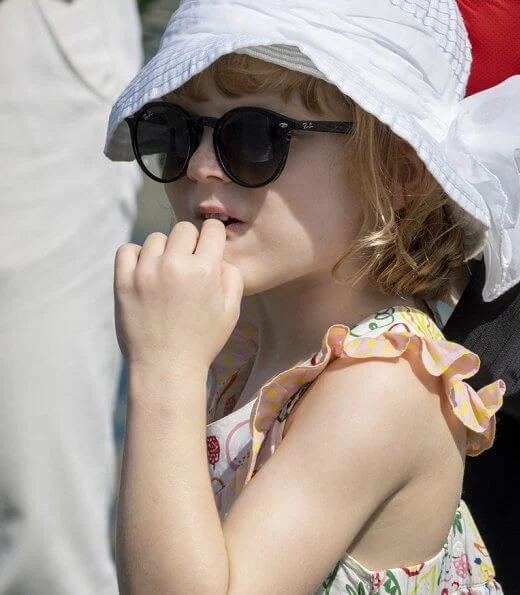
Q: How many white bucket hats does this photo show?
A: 1